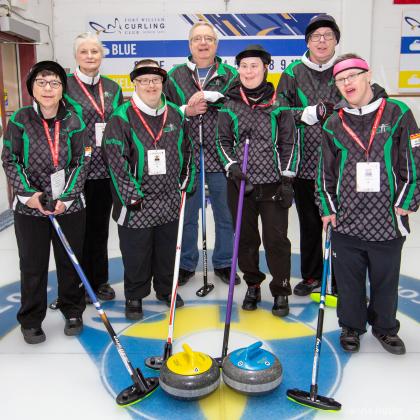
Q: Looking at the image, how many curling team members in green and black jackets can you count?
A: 7